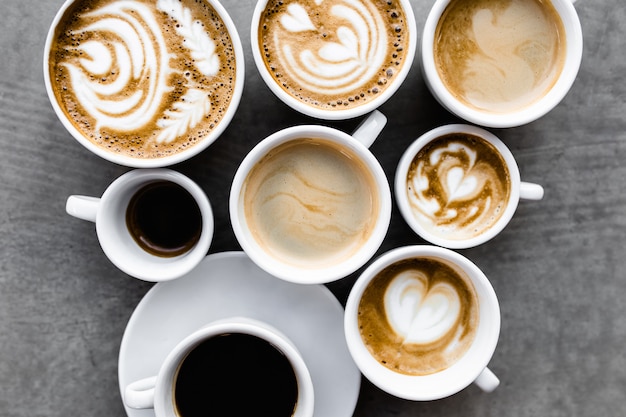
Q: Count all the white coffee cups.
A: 8